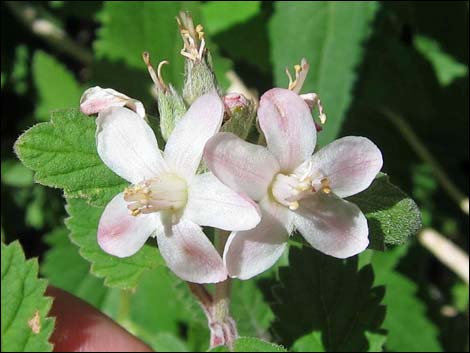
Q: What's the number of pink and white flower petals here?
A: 10